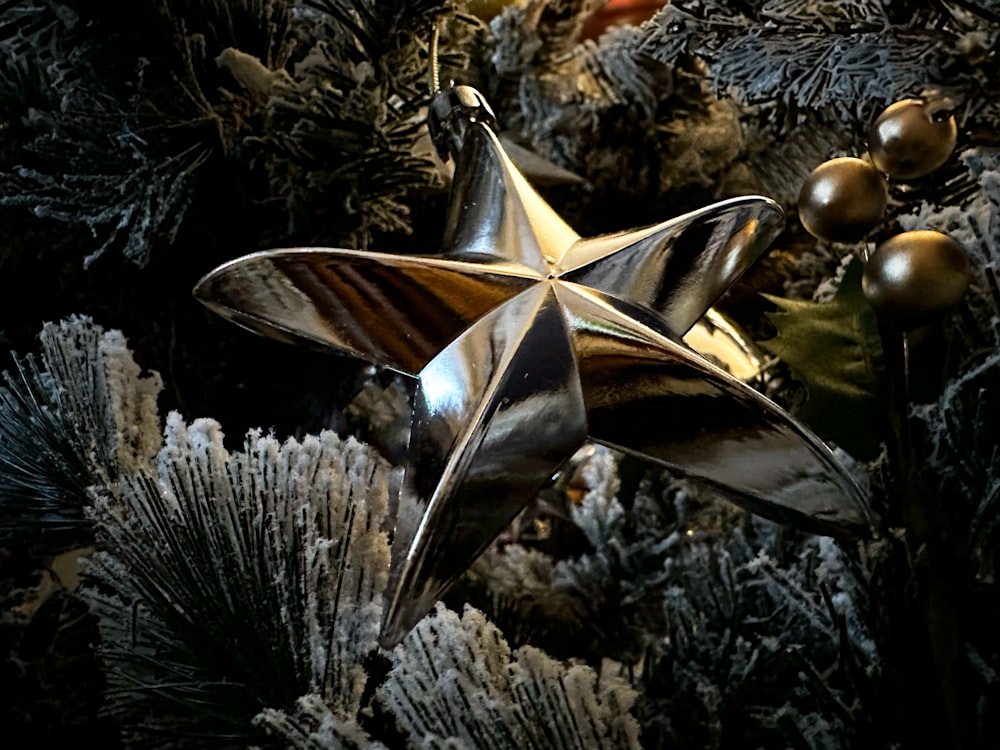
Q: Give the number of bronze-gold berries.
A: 3